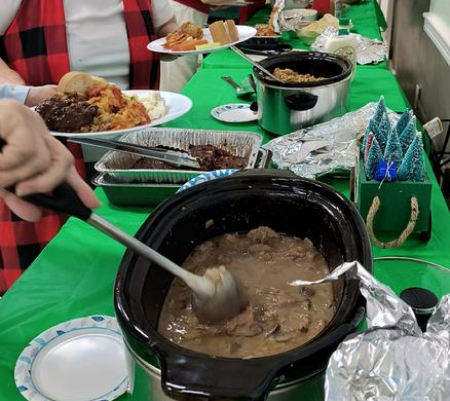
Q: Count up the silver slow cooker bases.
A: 2